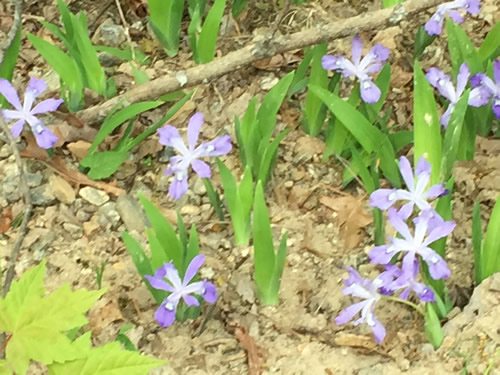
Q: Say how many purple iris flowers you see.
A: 11